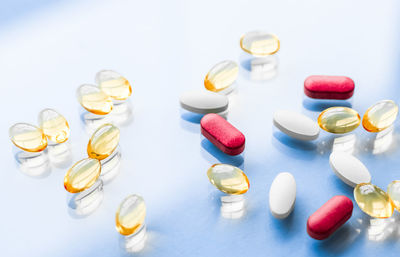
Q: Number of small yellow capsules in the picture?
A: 14